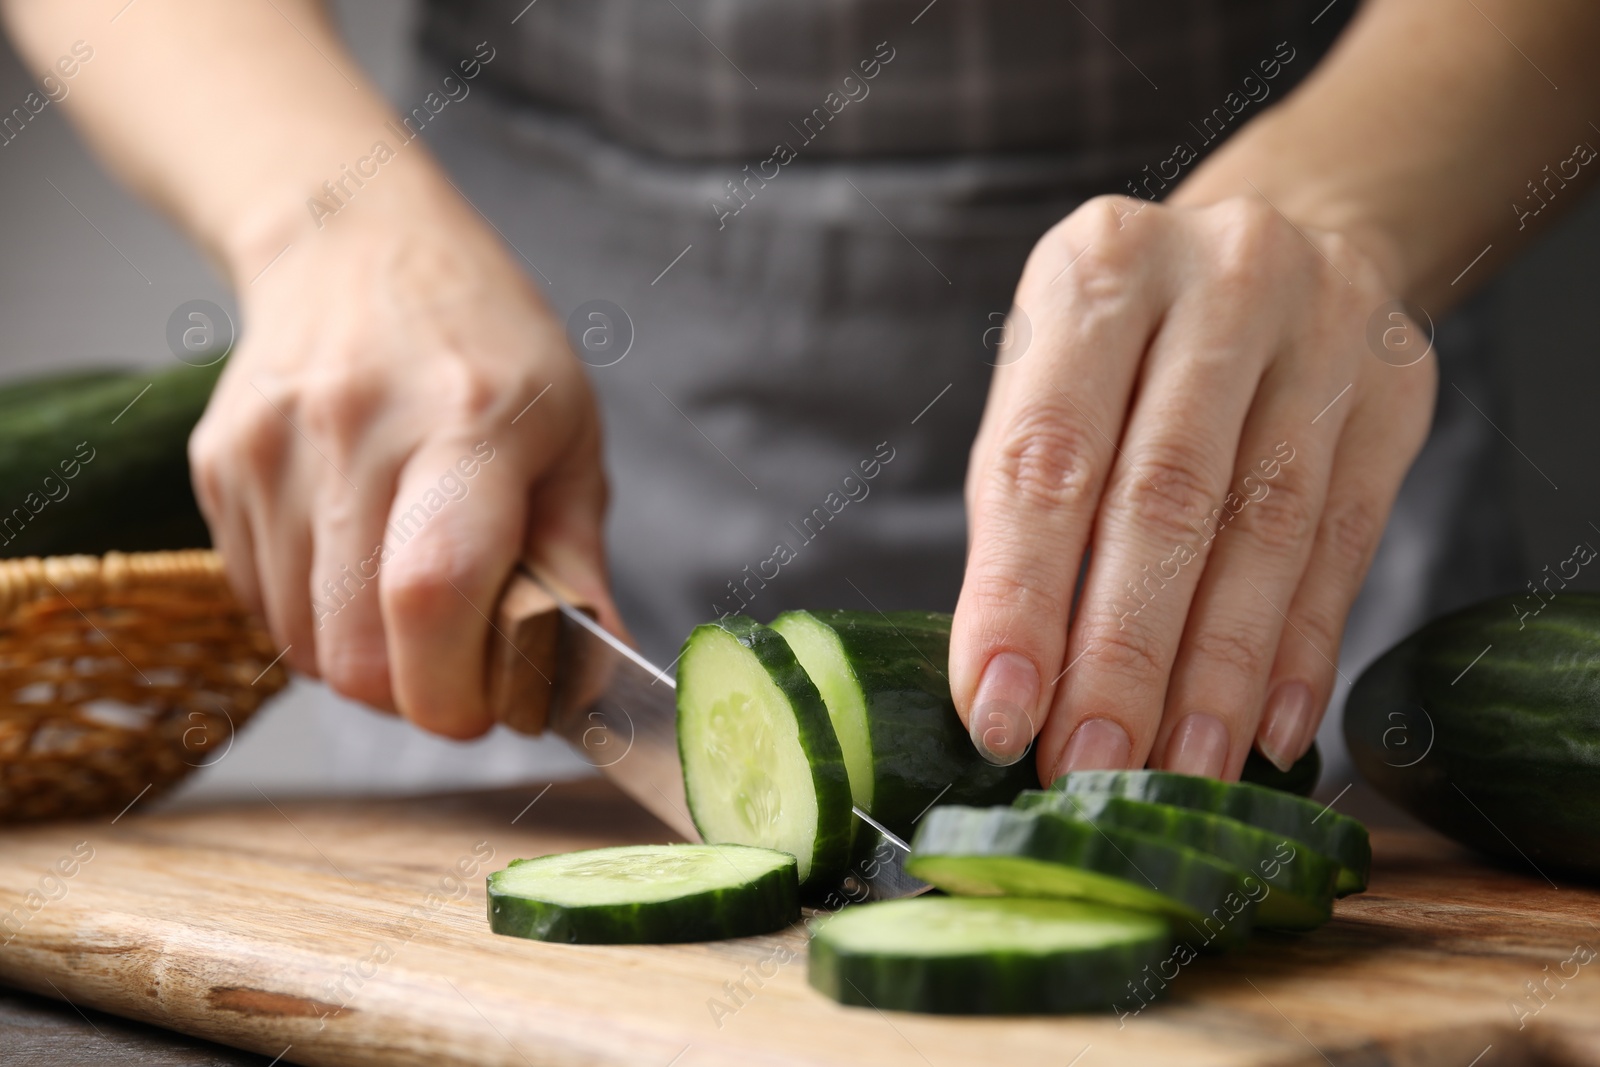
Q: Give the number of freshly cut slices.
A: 6